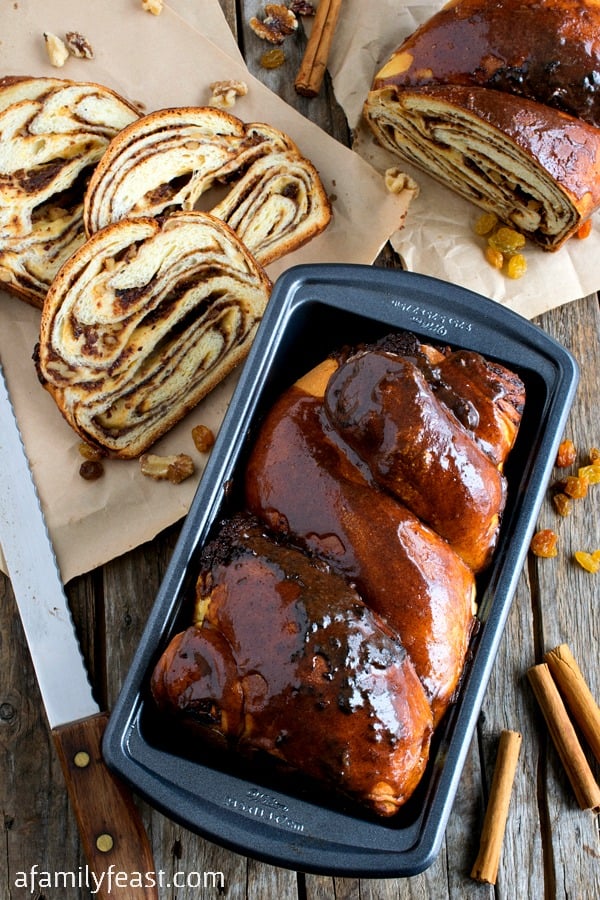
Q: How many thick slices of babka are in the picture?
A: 3